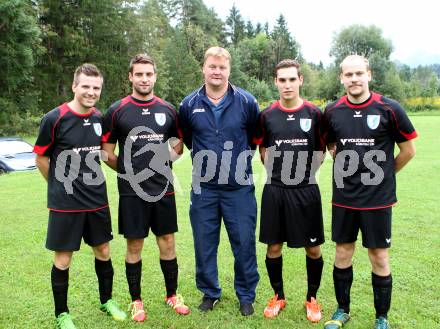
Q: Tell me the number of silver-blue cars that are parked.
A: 1